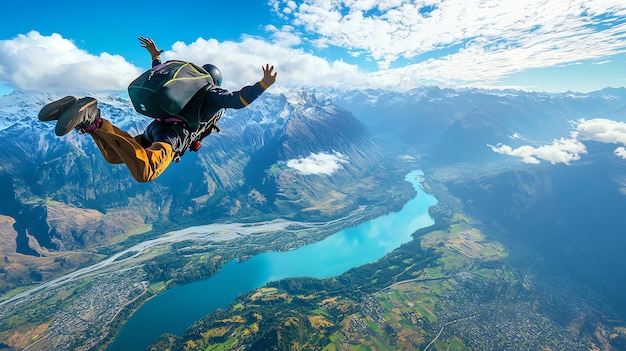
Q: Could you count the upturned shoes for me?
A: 2